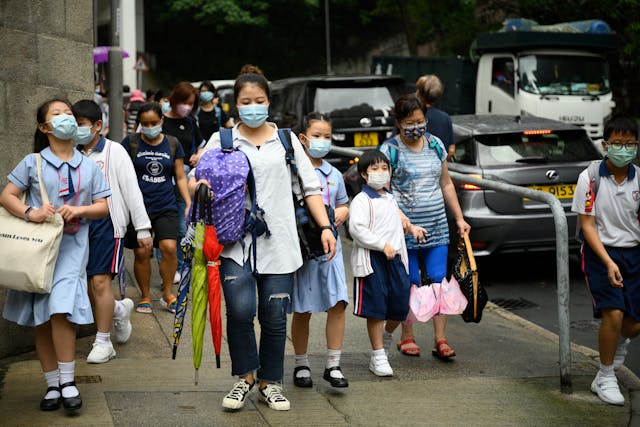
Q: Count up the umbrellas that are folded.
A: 3